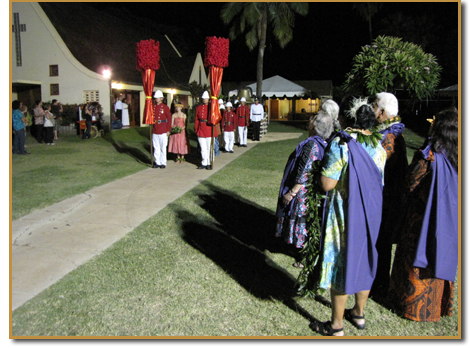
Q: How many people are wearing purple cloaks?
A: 4